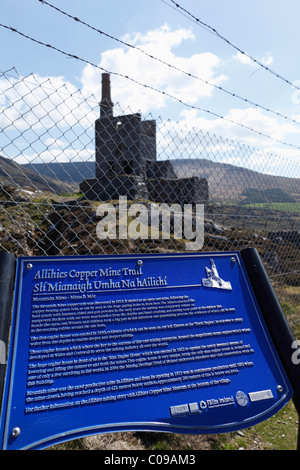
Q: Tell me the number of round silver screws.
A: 5